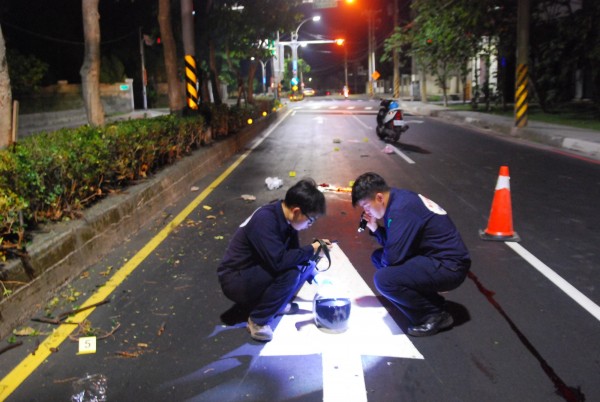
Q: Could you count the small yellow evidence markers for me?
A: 5